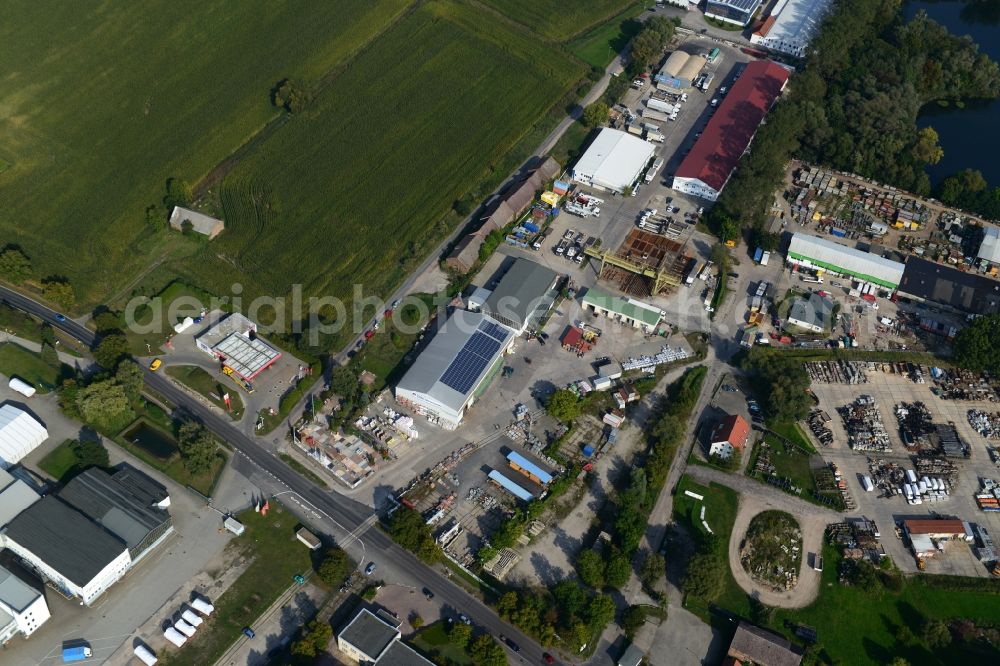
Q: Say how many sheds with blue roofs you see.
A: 2